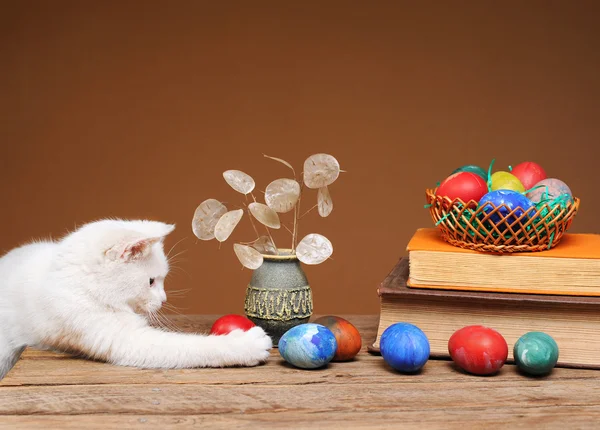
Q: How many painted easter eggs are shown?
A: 12